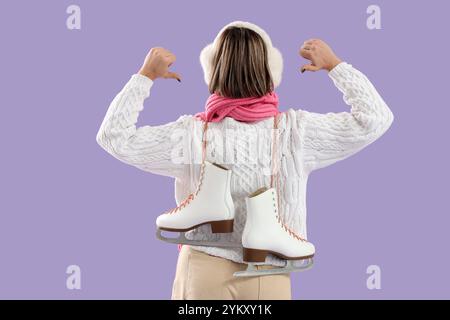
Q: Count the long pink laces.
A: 2